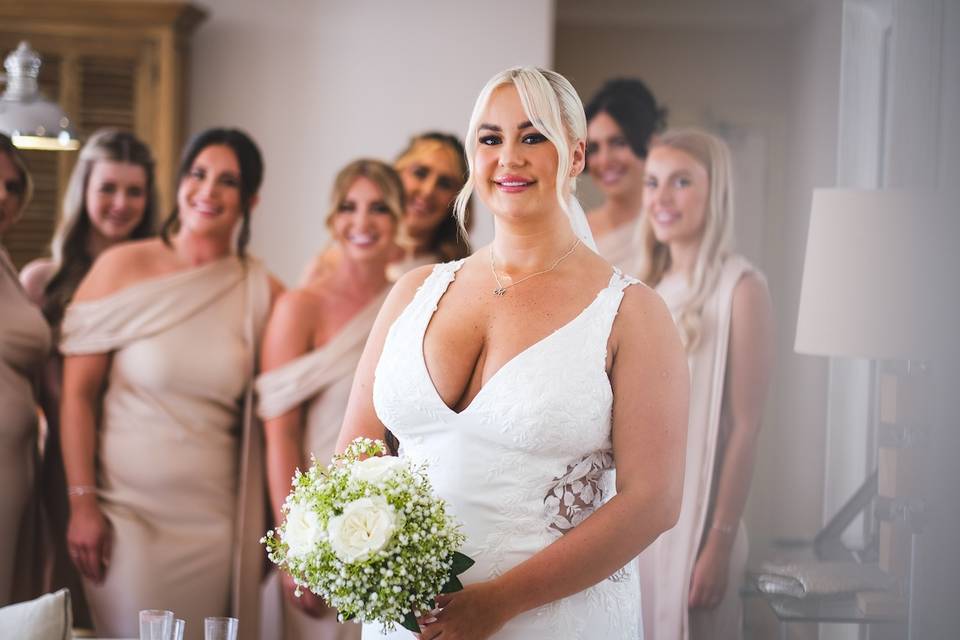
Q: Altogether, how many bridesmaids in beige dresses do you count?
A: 7